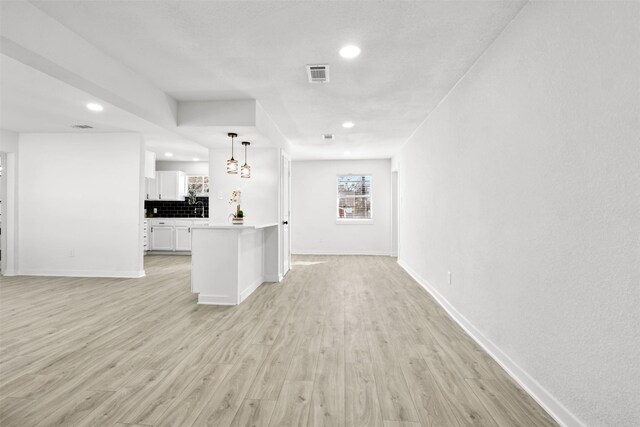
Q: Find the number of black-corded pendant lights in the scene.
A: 2